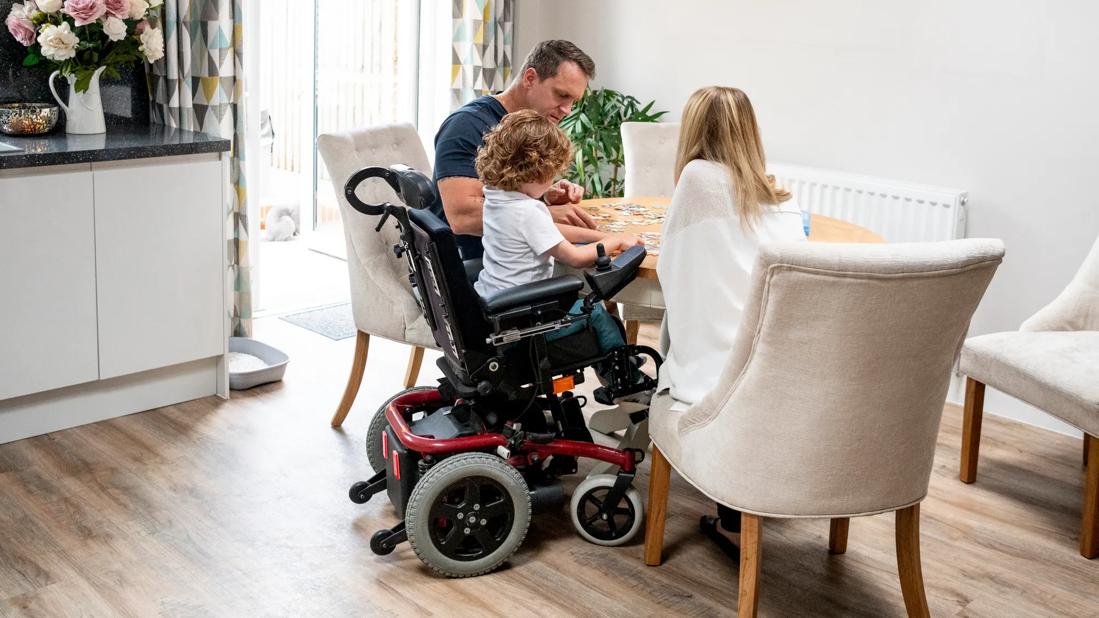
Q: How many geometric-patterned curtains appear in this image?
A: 2